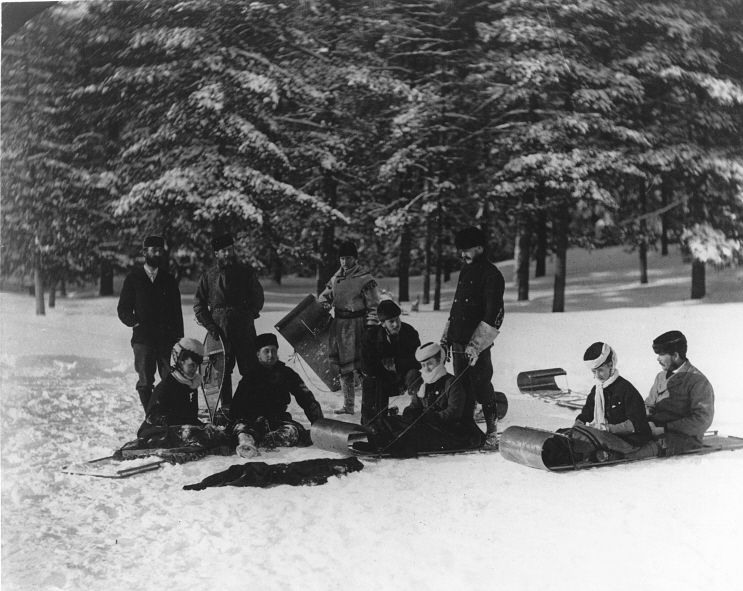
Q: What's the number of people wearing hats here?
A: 10